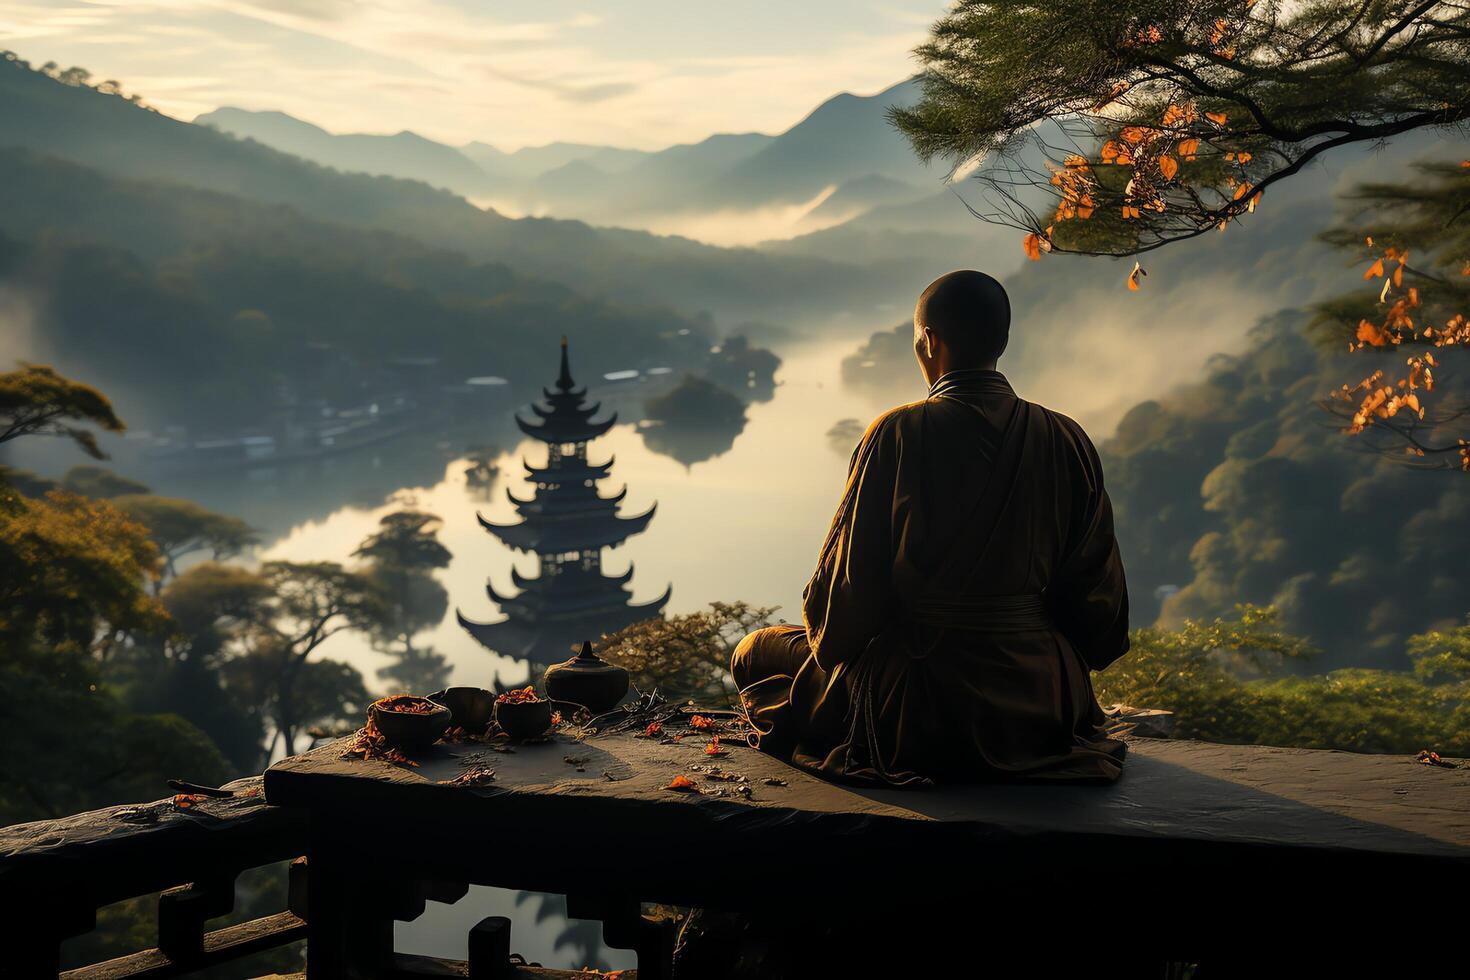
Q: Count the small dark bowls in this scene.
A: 3